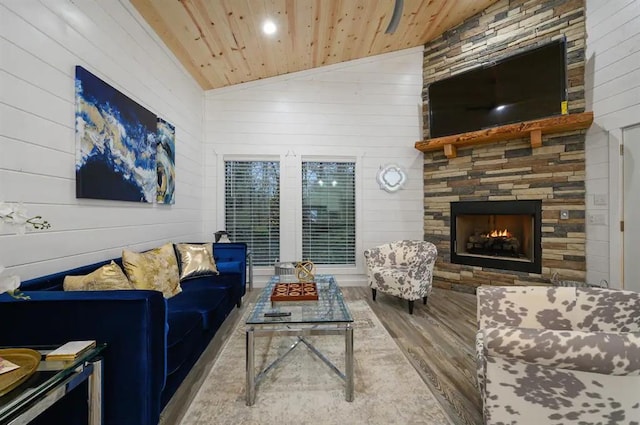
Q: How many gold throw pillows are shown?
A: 3